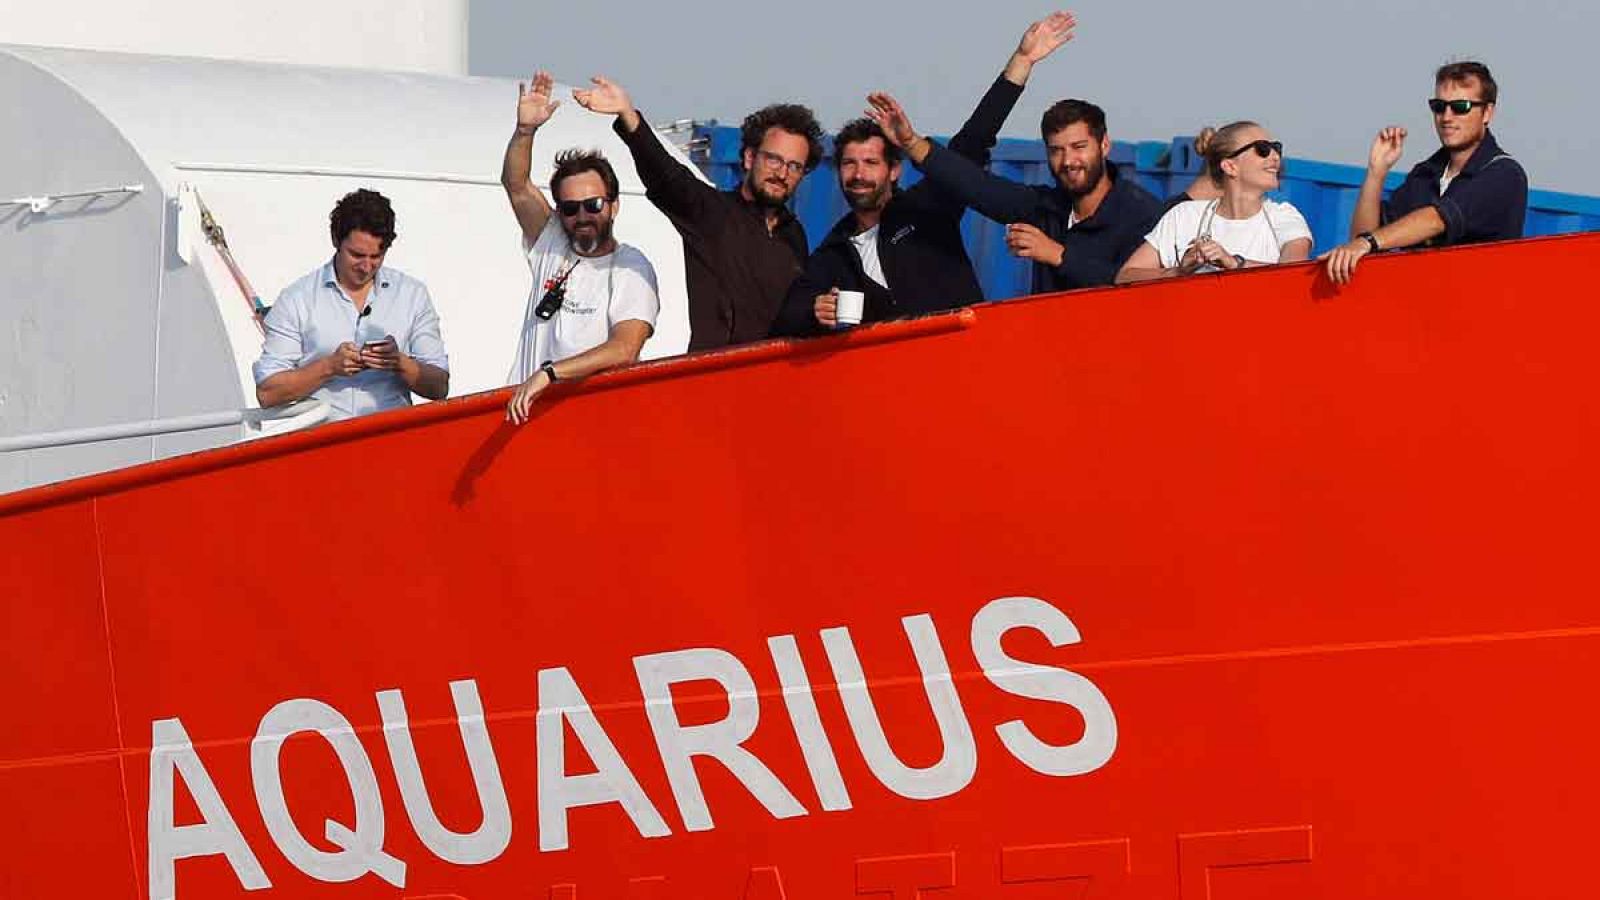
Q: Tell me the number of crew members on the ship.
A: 7